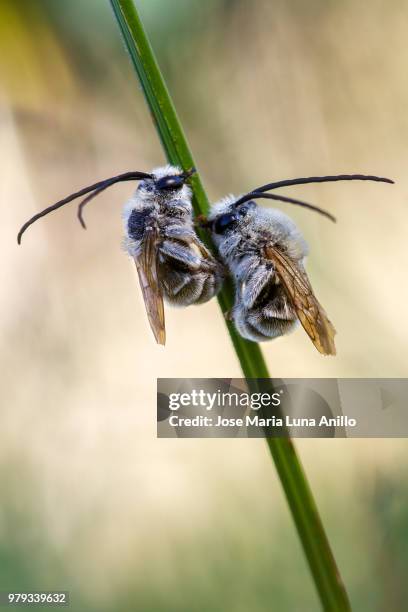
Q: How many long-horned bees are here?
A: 2